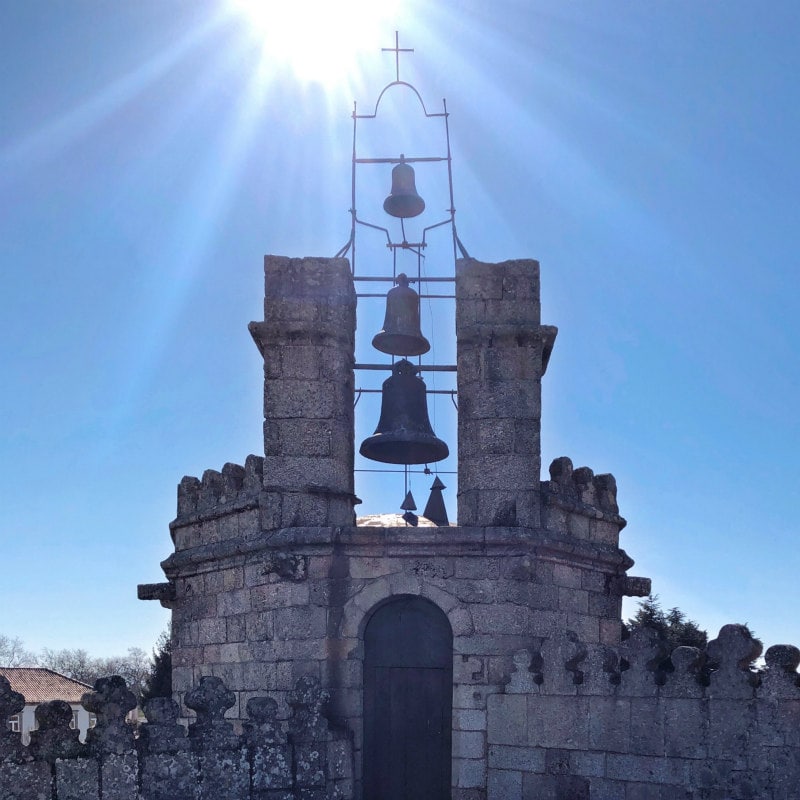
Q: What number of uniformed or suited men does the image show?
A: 0